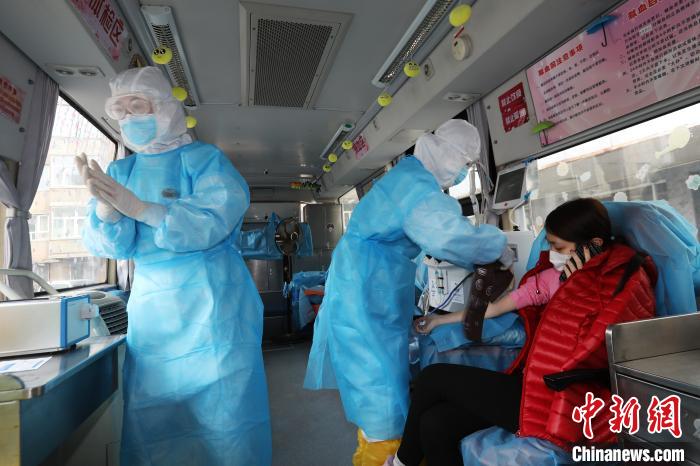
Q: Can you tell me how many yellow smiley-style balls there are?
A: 9